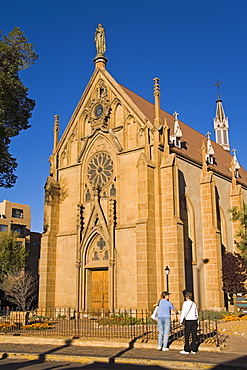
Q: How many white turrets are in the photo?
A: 4